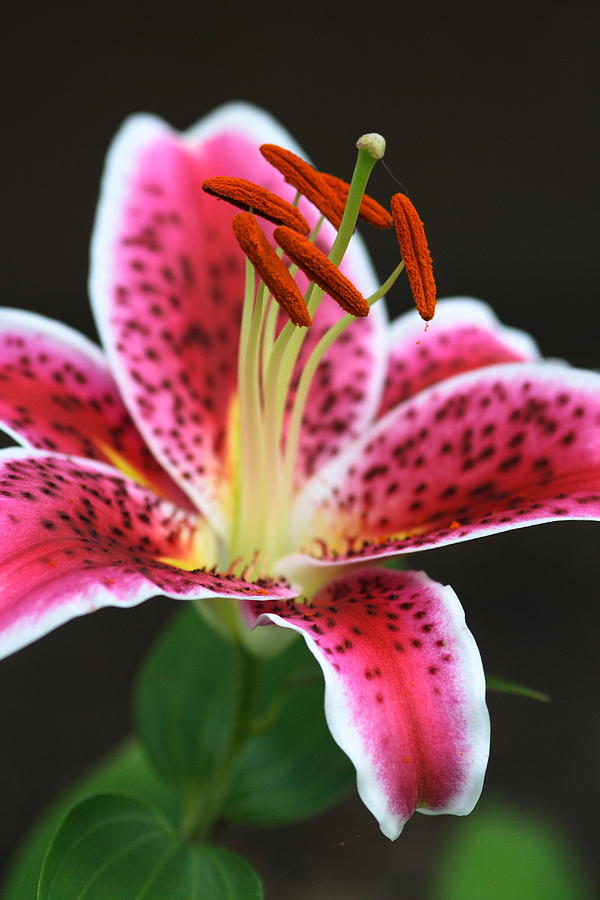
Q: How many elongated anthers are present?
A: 6